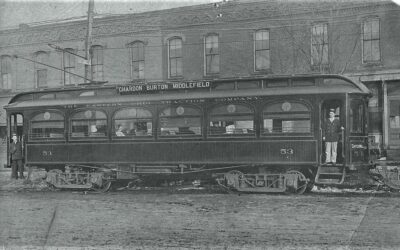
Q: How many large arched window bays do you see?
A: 6